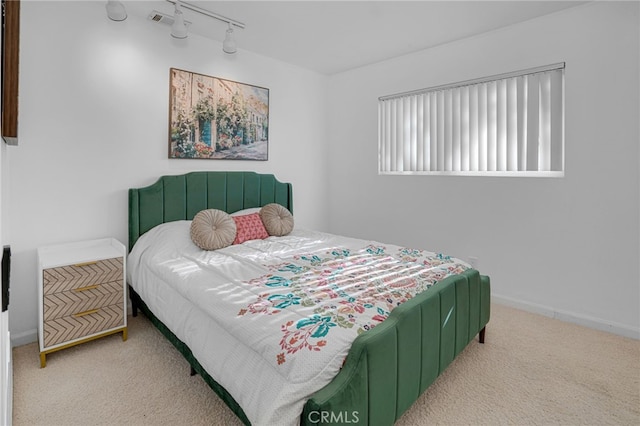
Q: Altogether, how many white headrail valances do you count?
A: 1